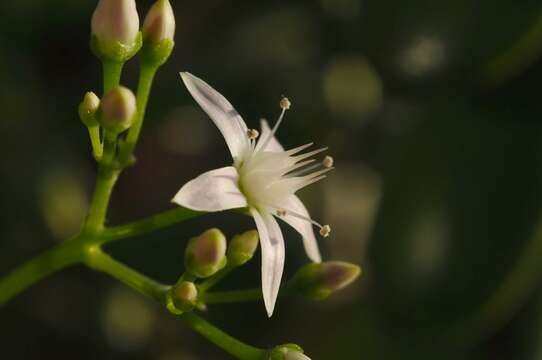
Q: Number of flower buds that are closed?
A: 9